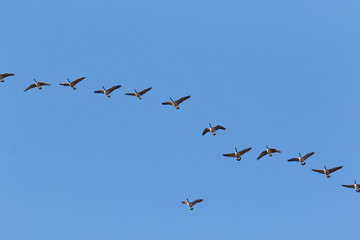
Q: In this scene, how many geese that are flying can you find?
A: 13